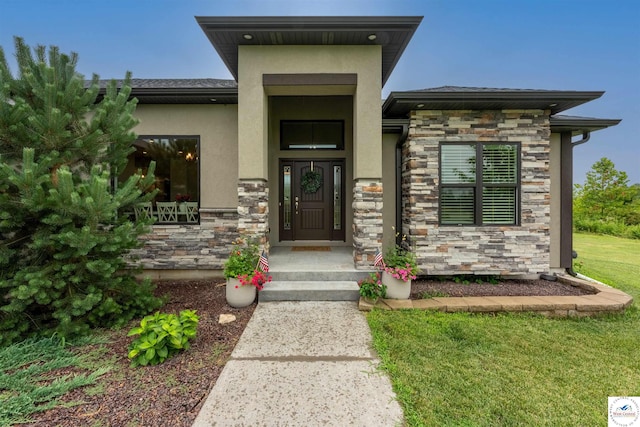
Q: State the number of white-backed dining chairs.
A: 3